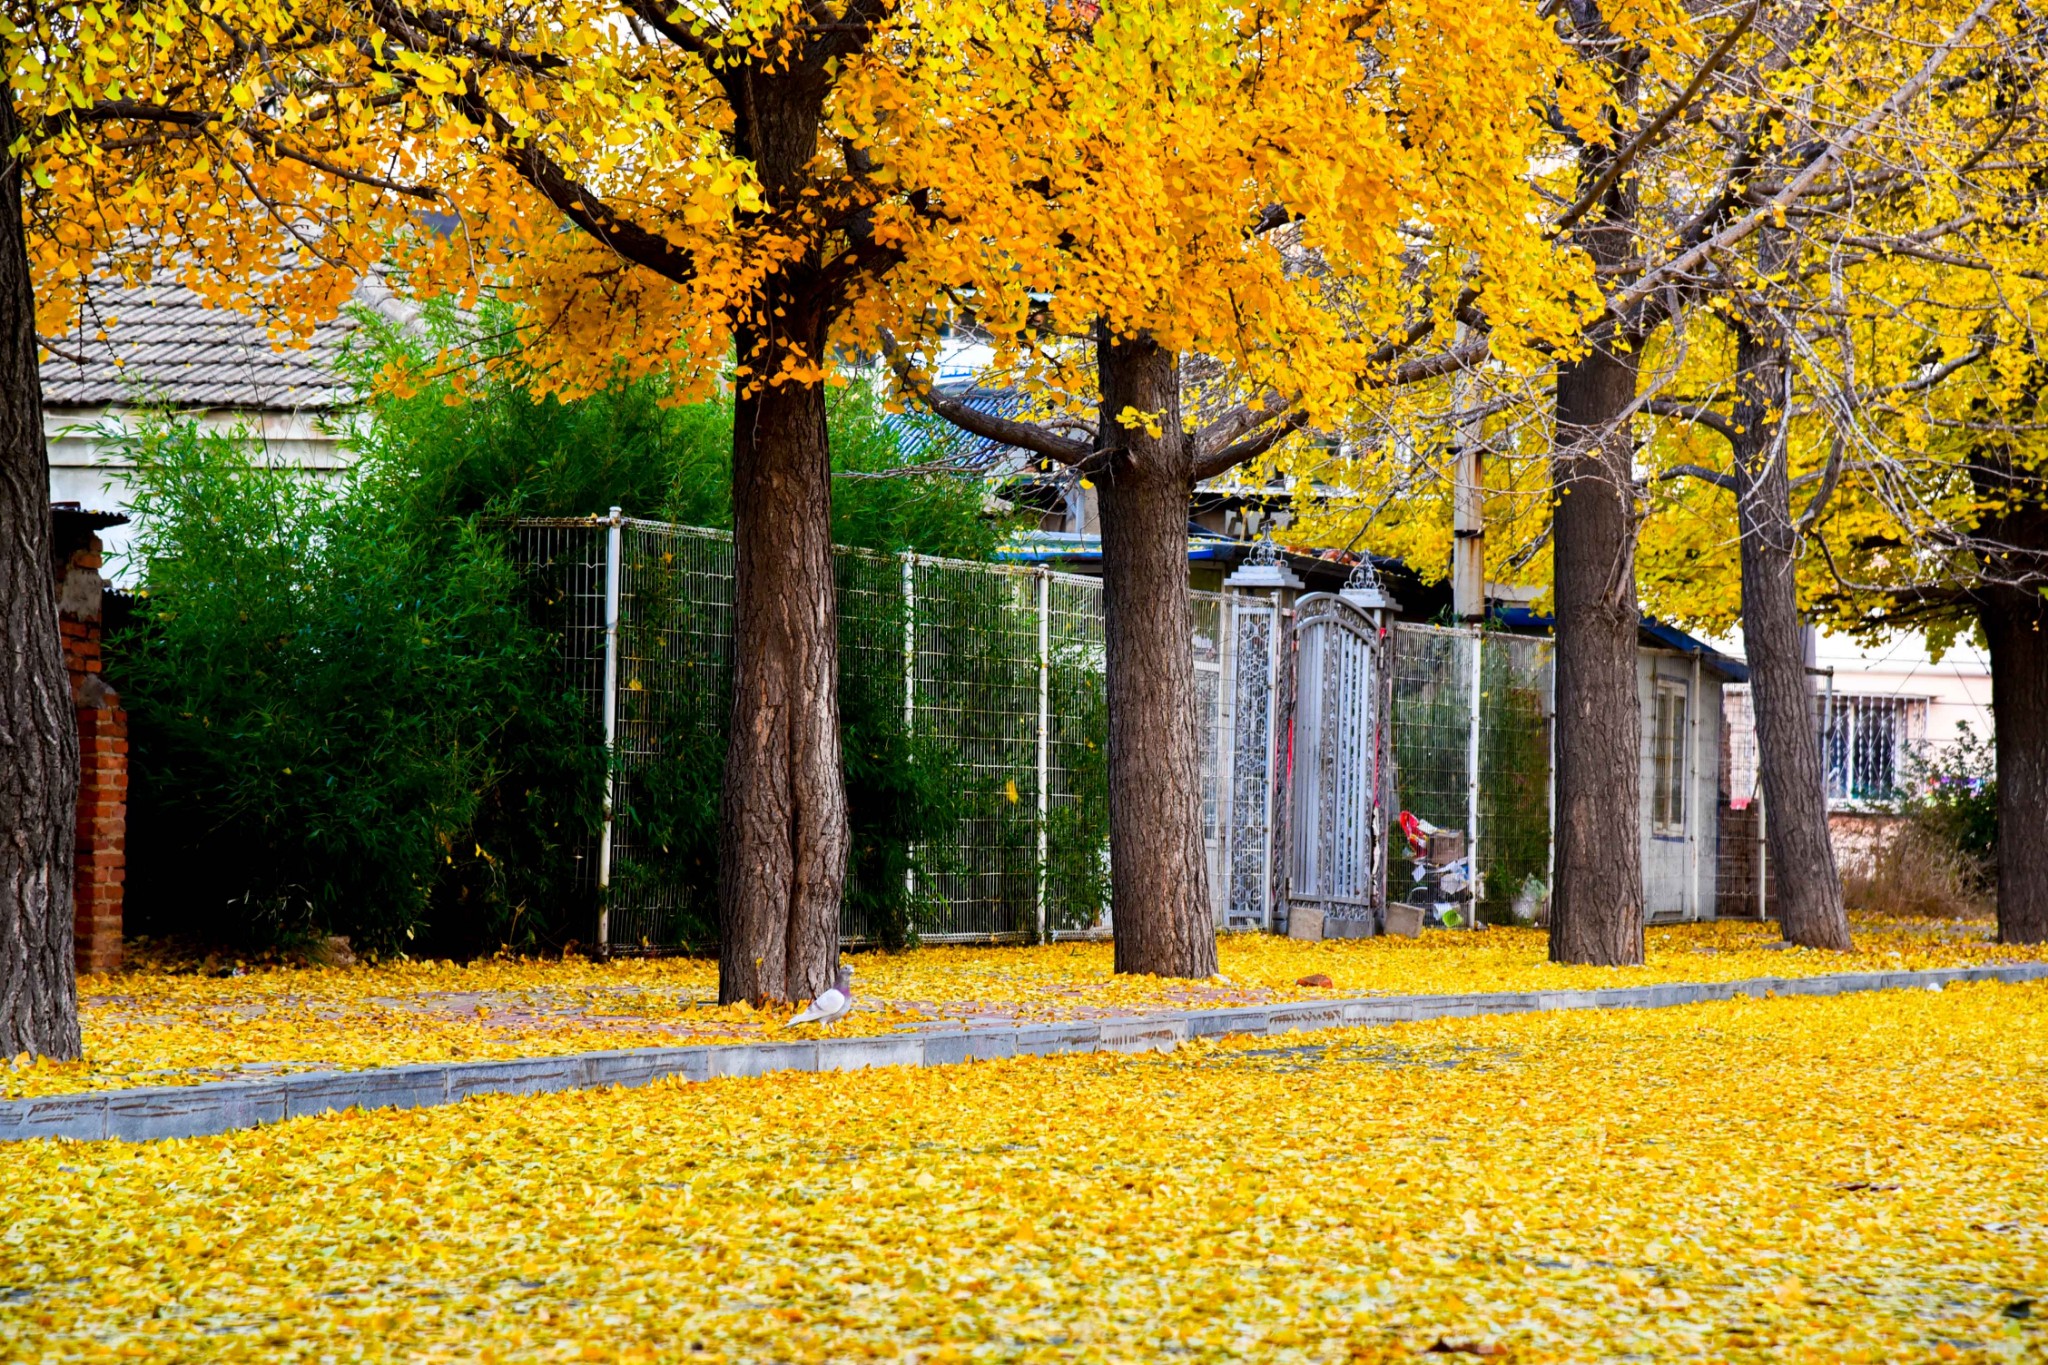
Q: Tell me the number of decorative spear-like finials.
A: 2